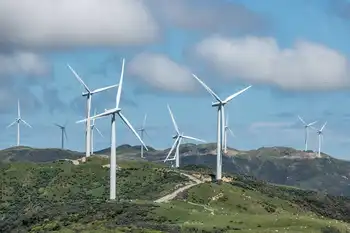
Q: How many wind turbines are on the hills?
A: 11